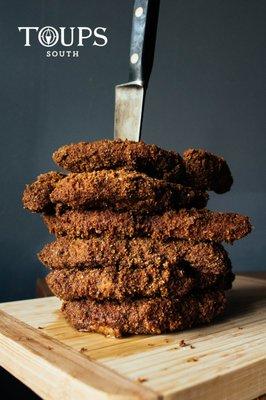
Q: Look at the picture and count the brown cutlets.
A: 6